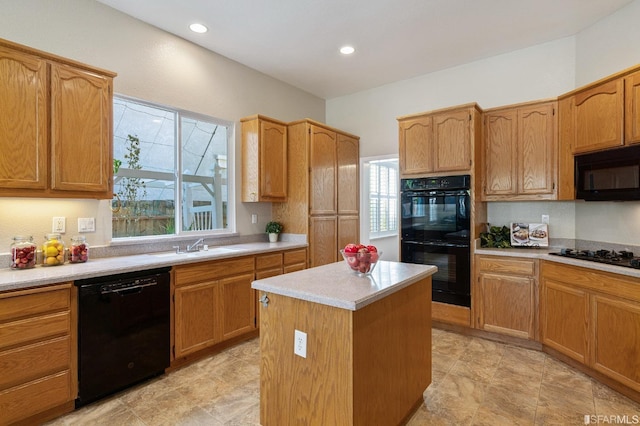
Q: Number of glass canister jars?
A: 3